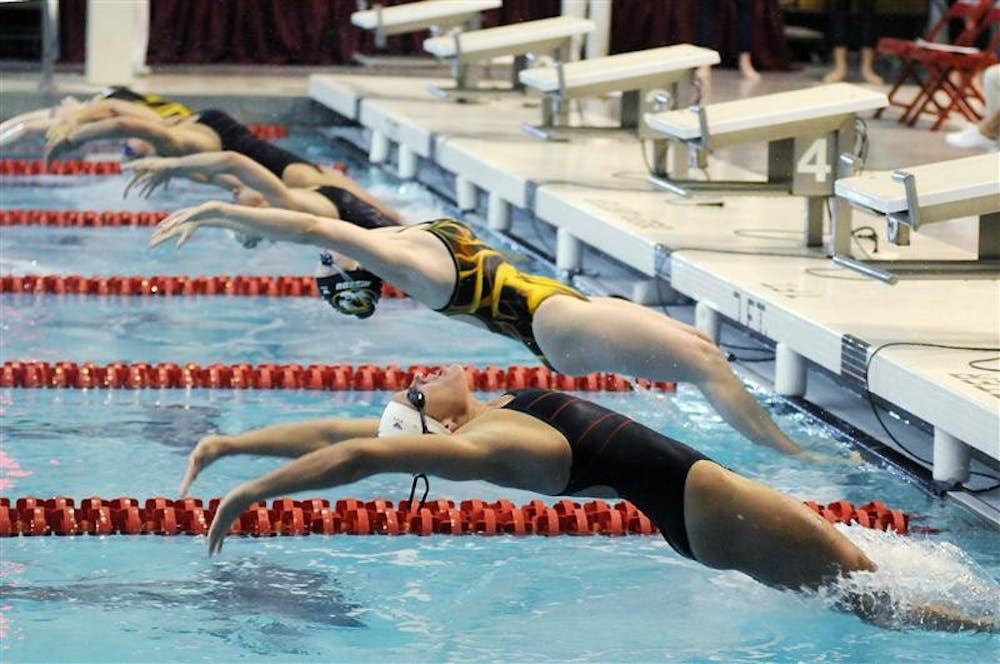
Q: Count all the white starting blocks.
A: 5